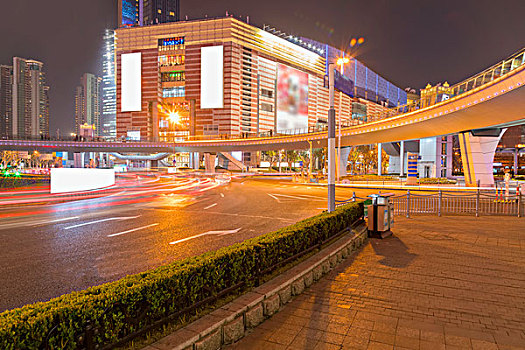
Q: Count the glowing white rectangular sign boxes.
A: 3